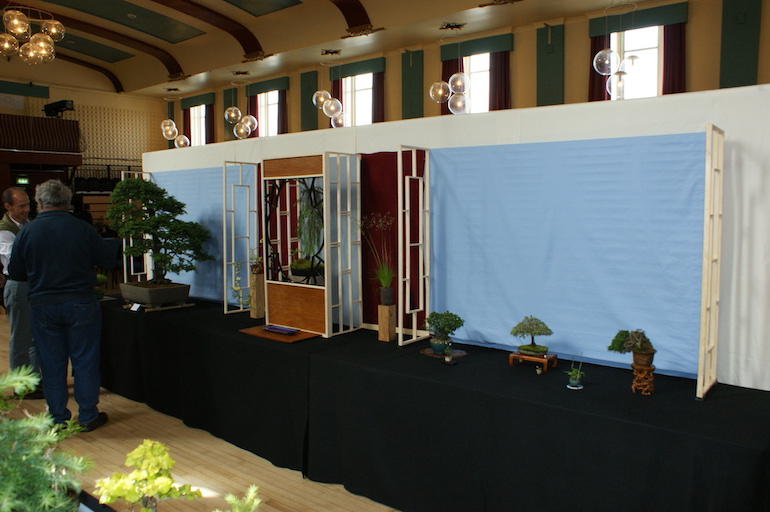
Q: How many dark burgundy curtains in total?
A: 10